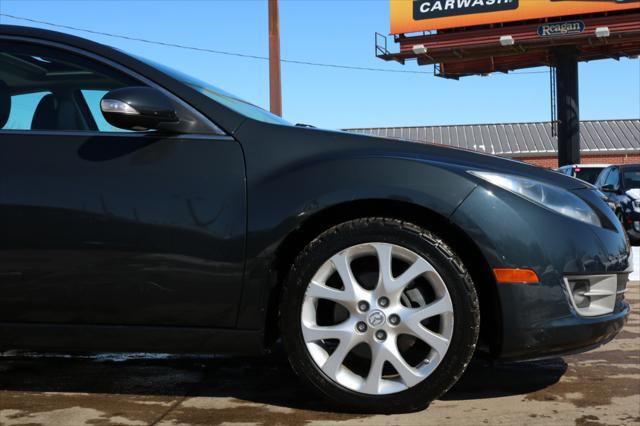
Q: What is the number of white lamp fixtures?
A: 3